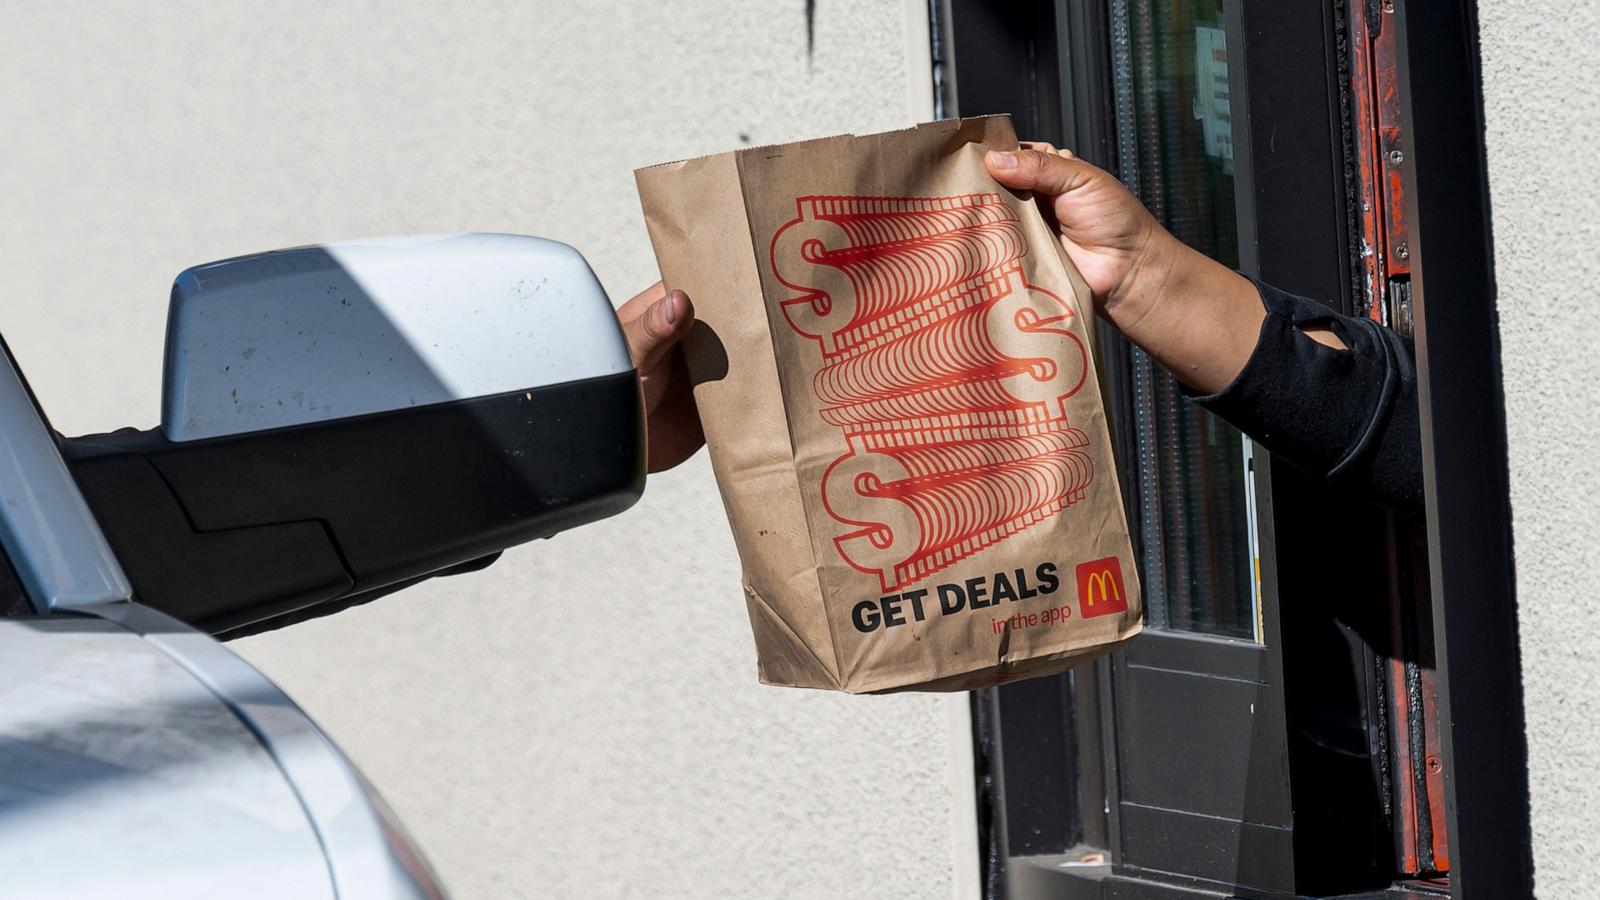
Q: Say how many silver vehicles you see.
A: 1